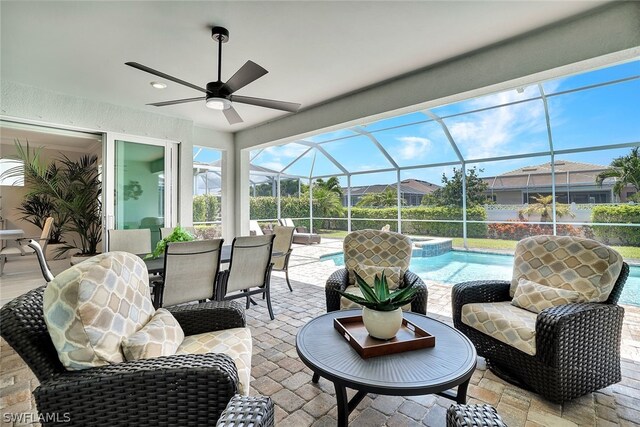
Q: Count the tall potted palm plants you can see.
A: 2